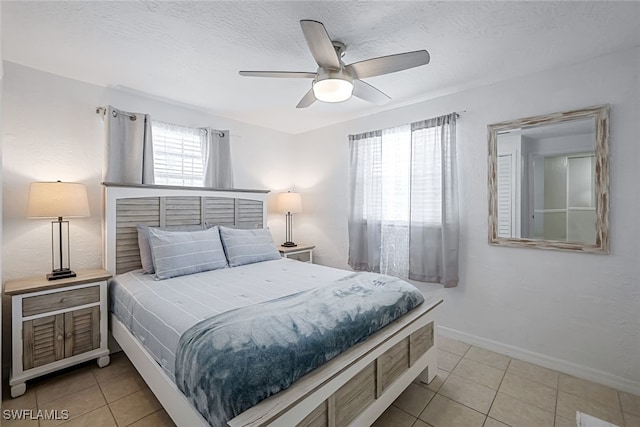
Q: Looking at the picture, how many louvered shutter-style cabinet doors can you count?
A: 2